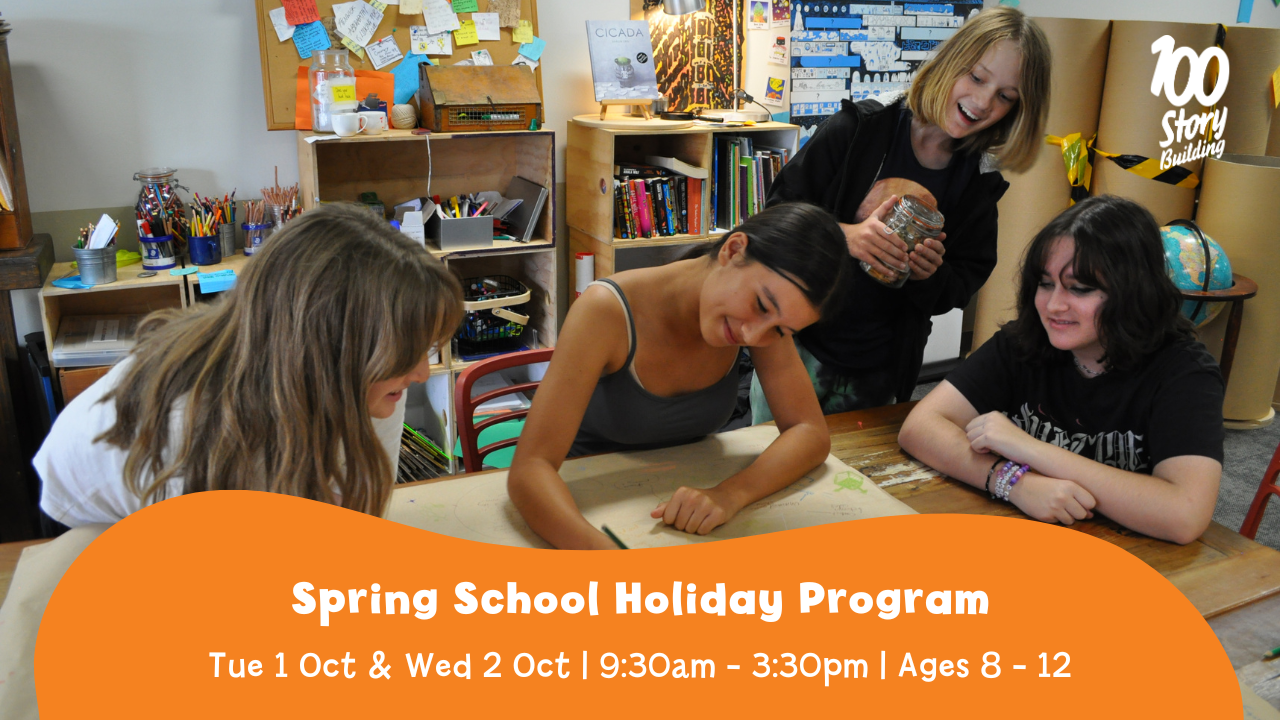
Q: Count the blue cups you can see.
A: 1